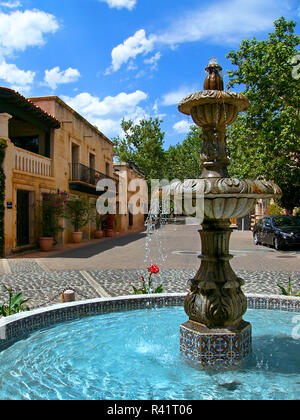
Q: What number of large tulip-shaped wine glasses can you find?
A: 0